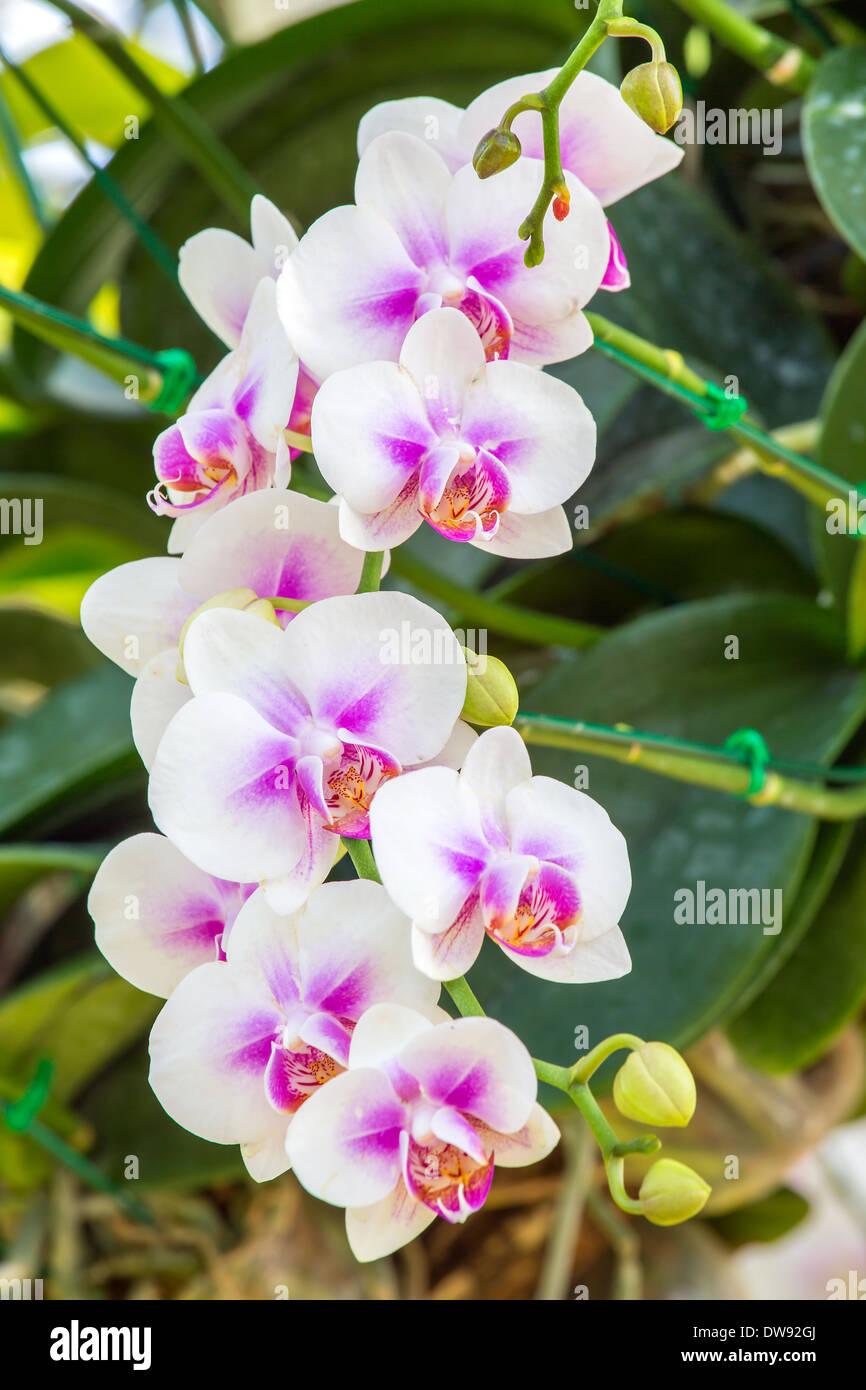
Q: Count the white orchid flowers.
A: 11